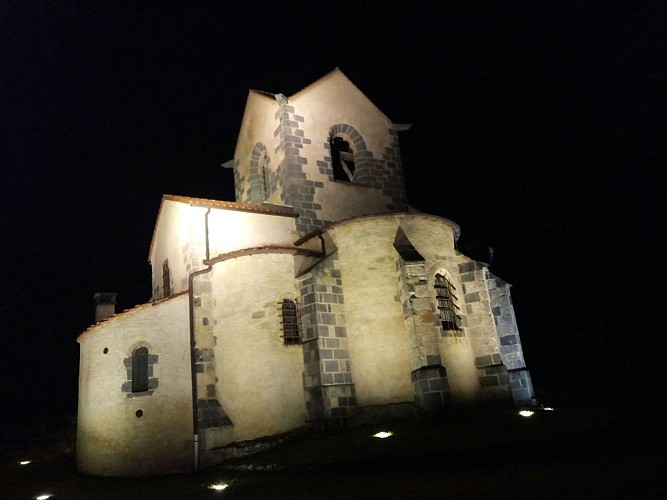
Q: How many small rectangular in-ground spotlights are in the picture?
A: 6